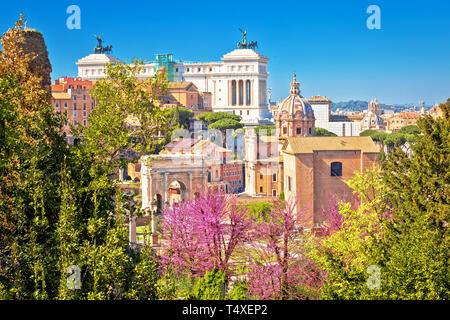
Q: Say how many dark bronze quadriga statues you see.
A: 2